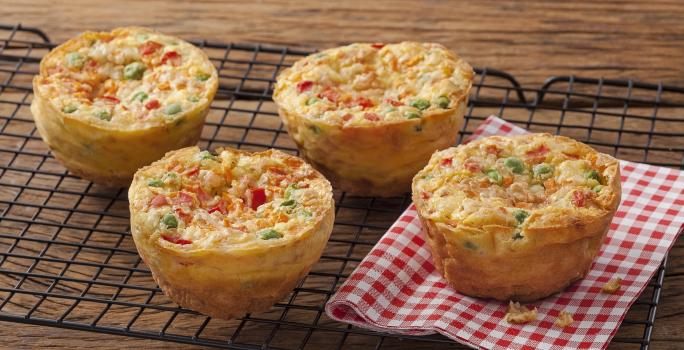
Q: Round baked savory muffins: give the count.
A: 4